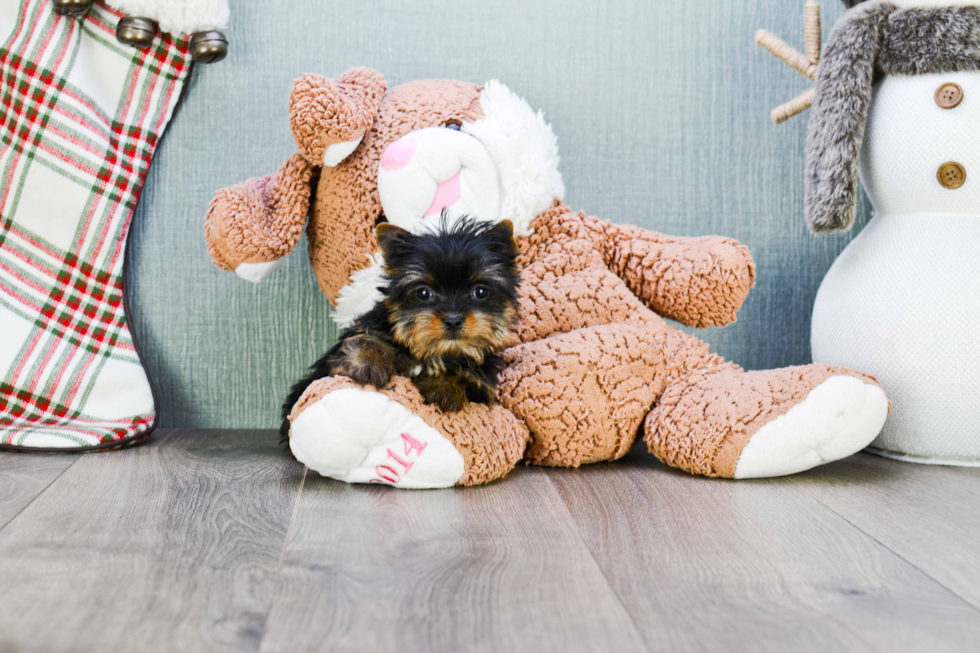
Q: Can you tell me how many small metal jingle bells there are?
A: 3